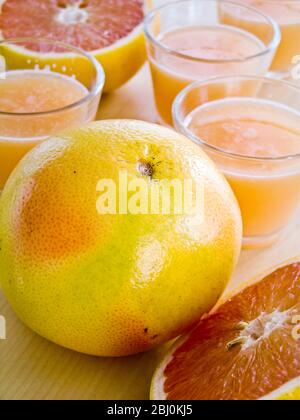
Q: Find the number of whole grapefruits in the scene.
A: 1